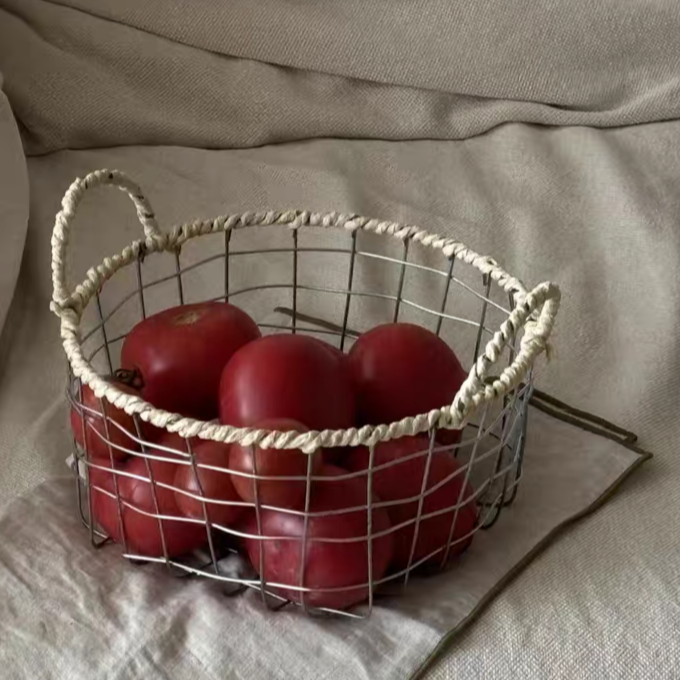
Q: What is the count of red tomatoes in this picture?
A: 9